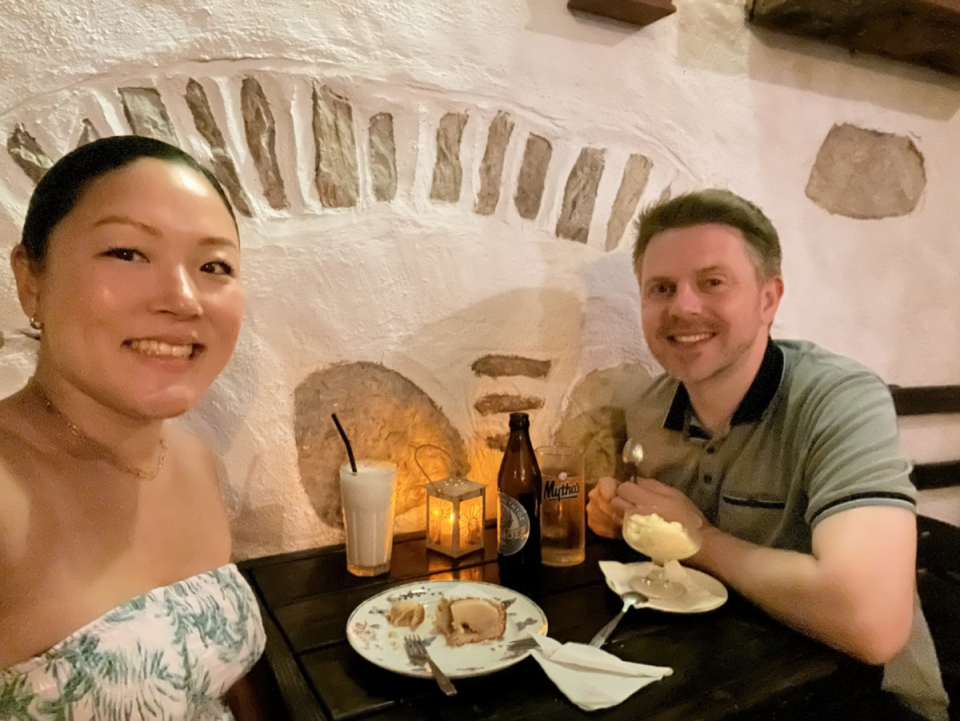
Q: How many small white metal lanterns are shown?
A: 1